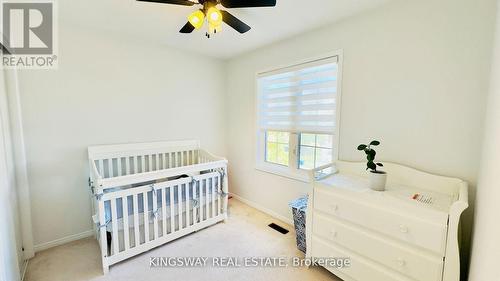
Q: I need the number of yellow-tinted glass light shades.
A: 2